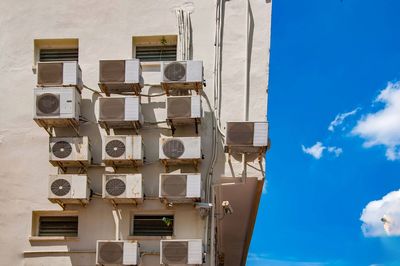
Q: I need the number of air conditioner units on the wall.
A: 15